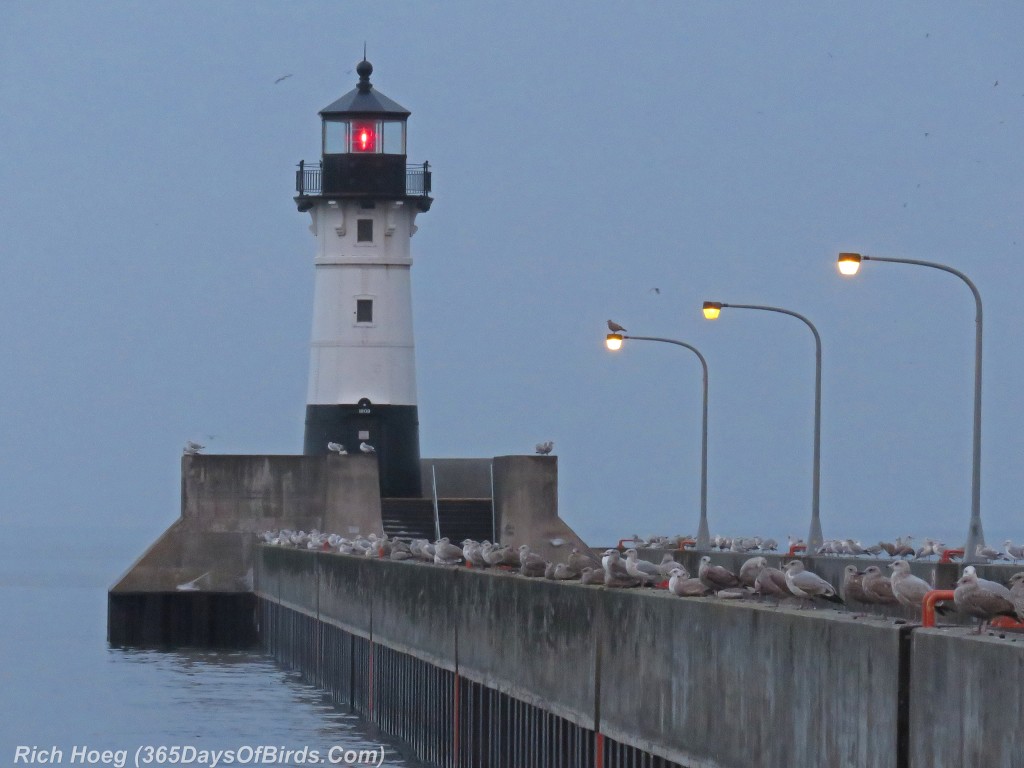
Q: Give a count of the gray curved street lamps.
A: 3